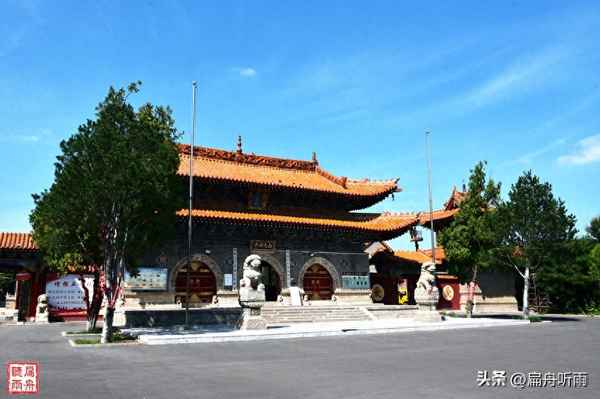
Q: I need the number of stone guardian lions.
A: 3